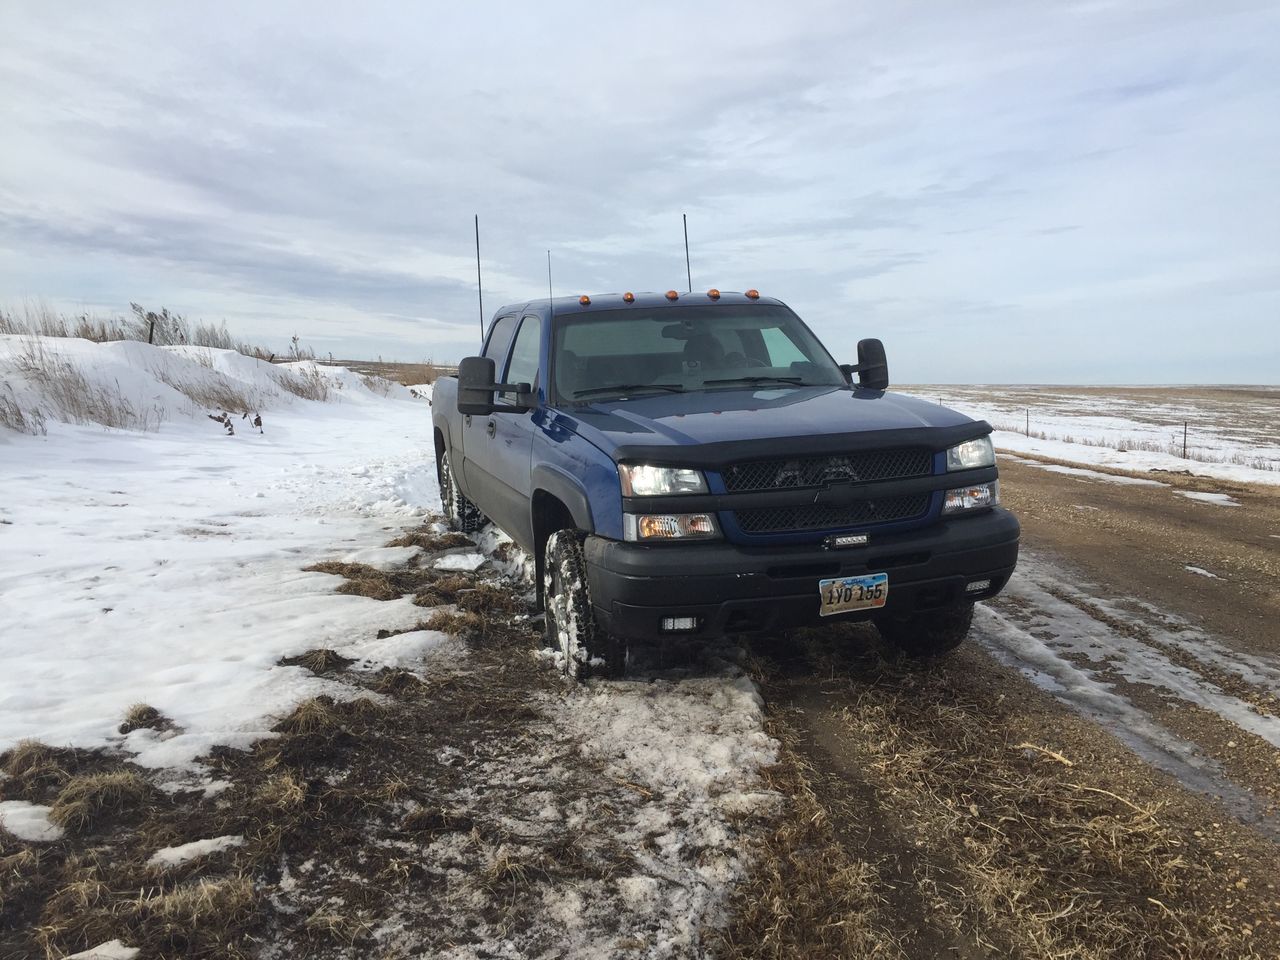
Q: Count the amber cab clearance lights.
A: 5